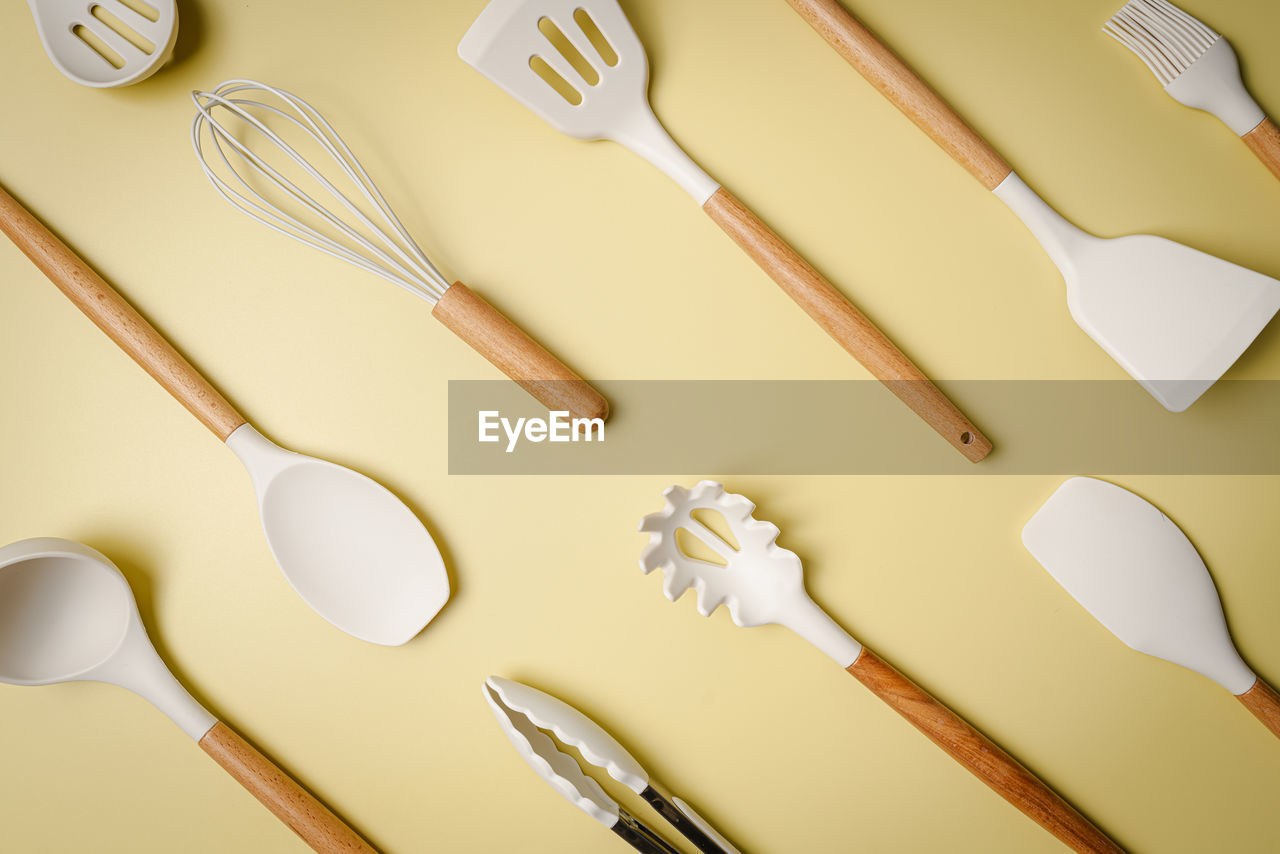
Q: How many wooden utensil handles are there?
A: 8